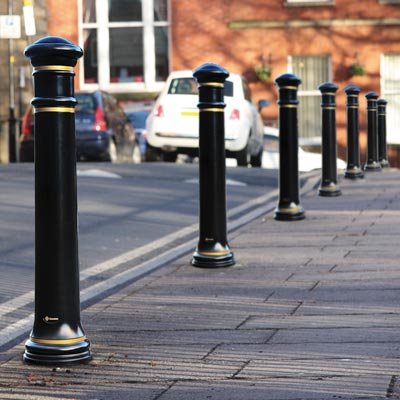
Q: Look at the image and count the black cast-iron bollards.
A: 7